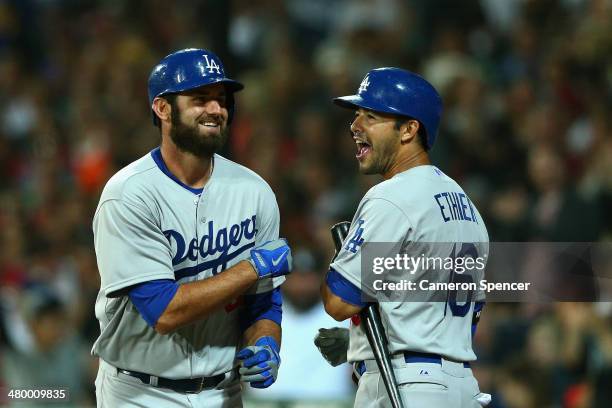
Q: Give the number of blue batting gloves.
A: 2